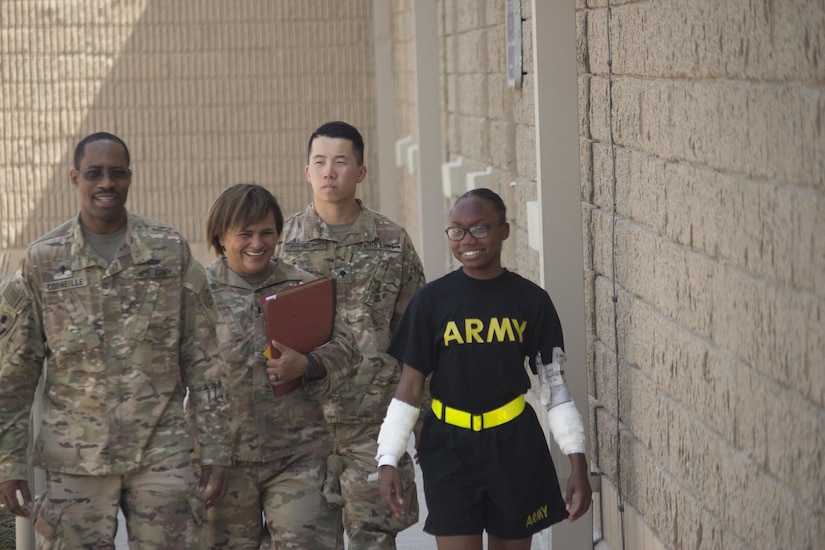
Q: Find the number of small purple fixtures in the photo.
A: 0